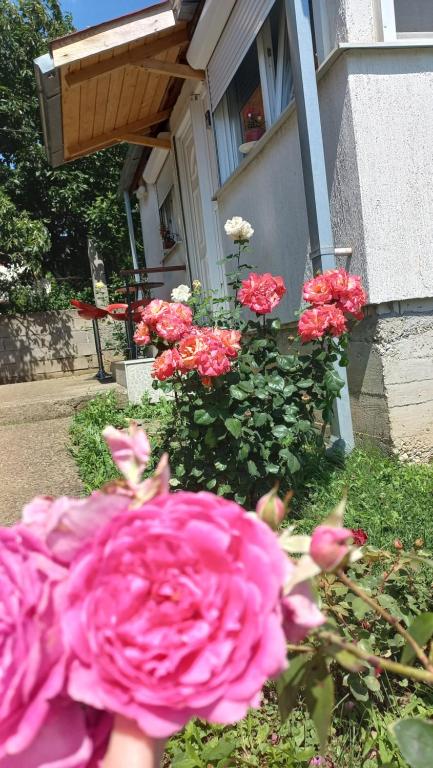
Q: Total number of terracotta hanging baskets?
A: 0